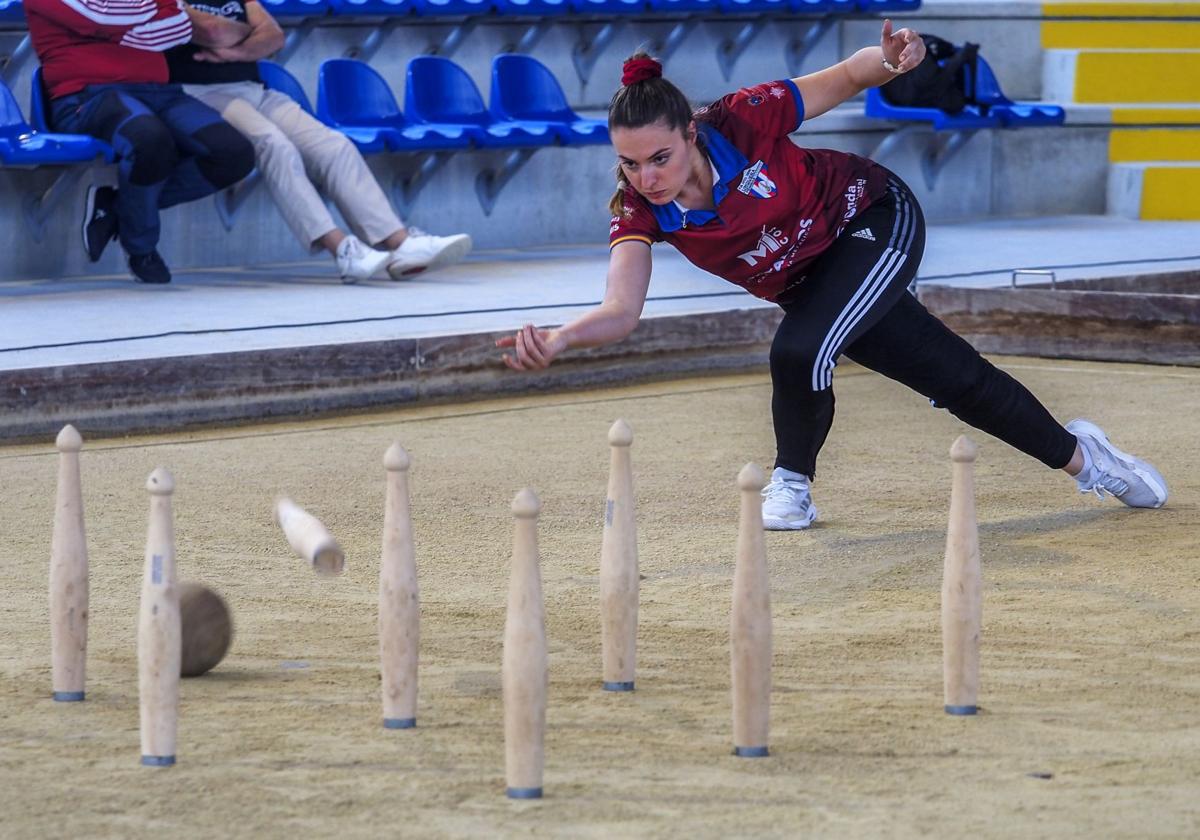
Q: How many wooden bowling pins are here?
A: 8